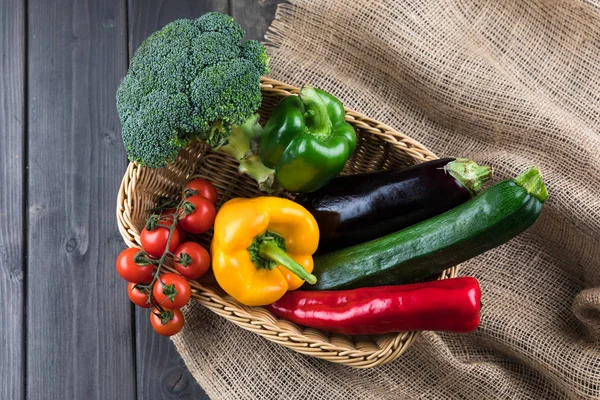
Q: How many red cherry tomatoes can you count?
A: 9